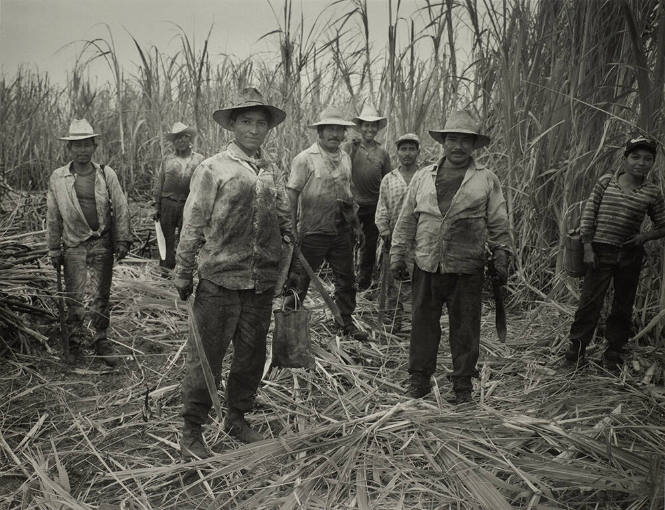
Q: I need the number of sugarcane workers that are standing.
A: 8